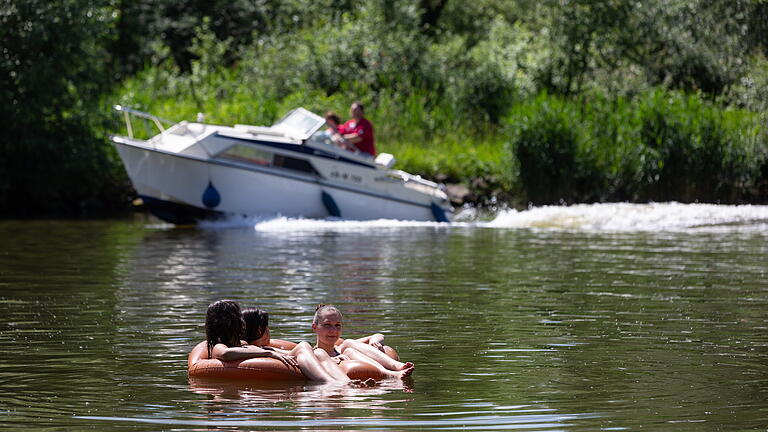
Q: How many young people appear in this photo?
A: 3